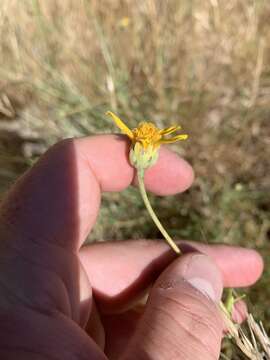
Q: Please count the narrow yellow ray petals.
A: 3